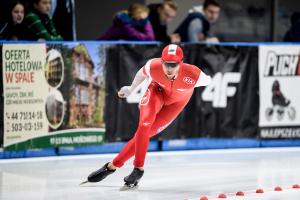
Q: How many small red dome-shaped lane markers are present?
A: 6